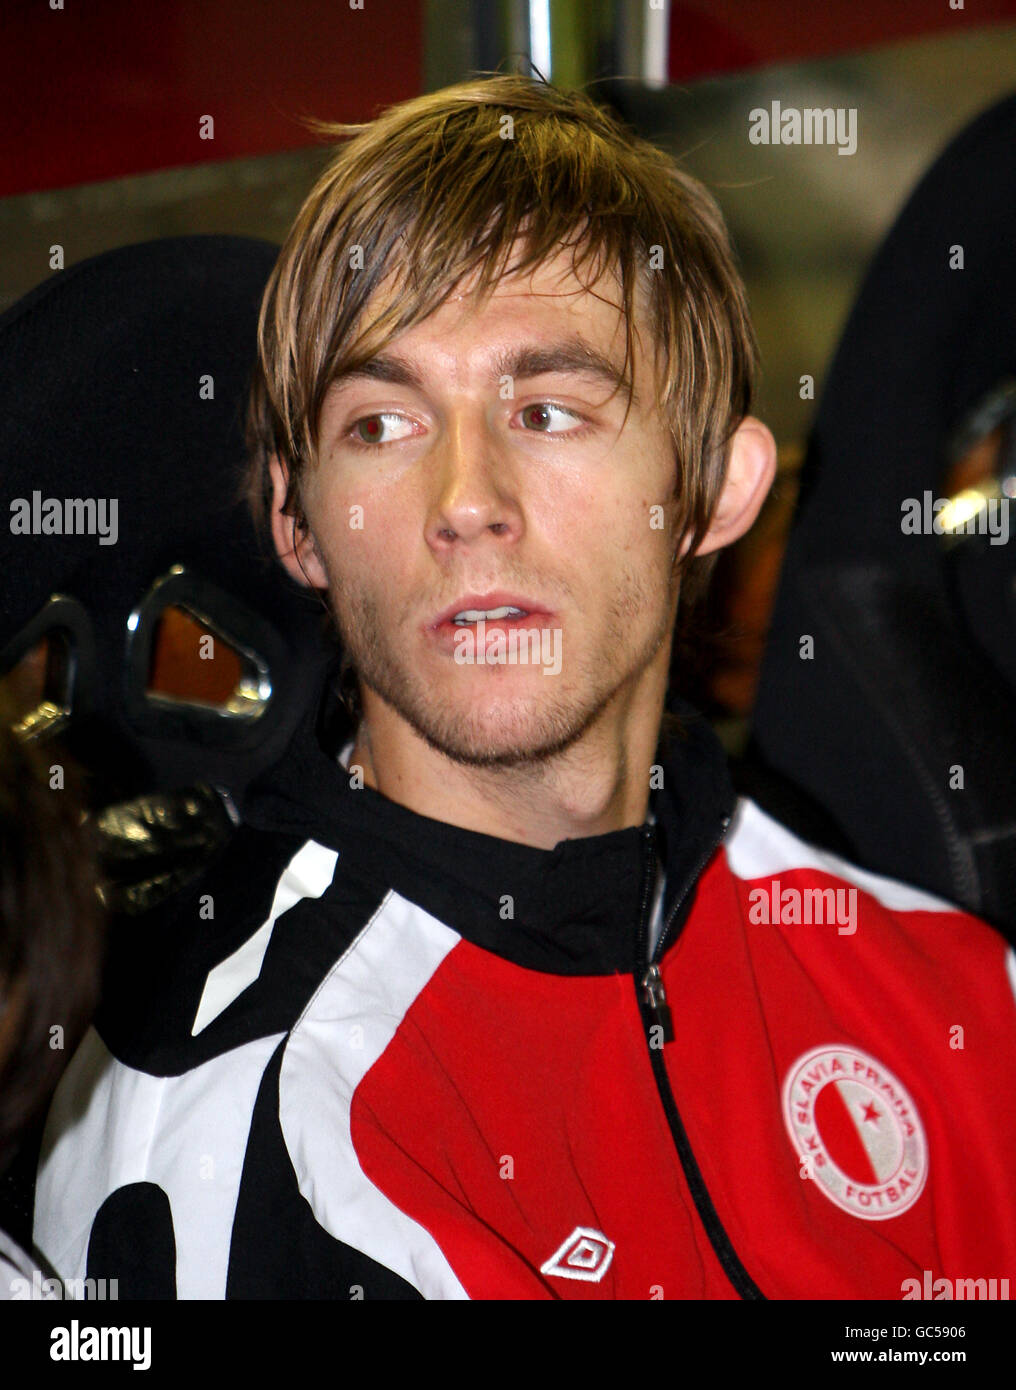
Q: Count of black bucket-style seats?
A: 2